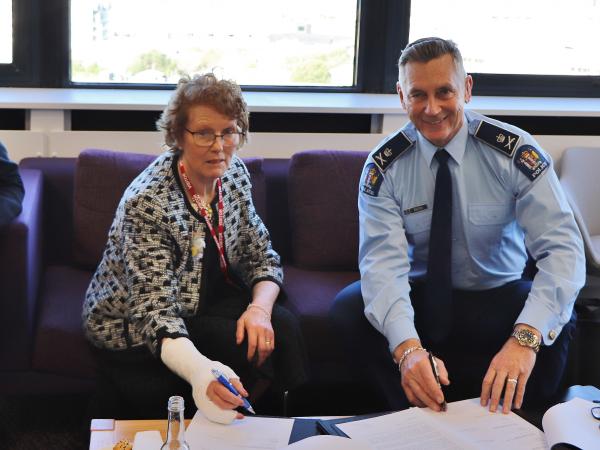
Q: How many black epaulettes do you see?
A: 2